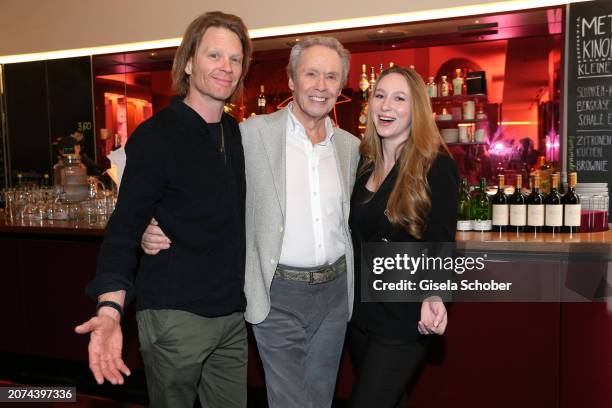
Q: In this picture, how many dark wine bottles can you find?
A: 5